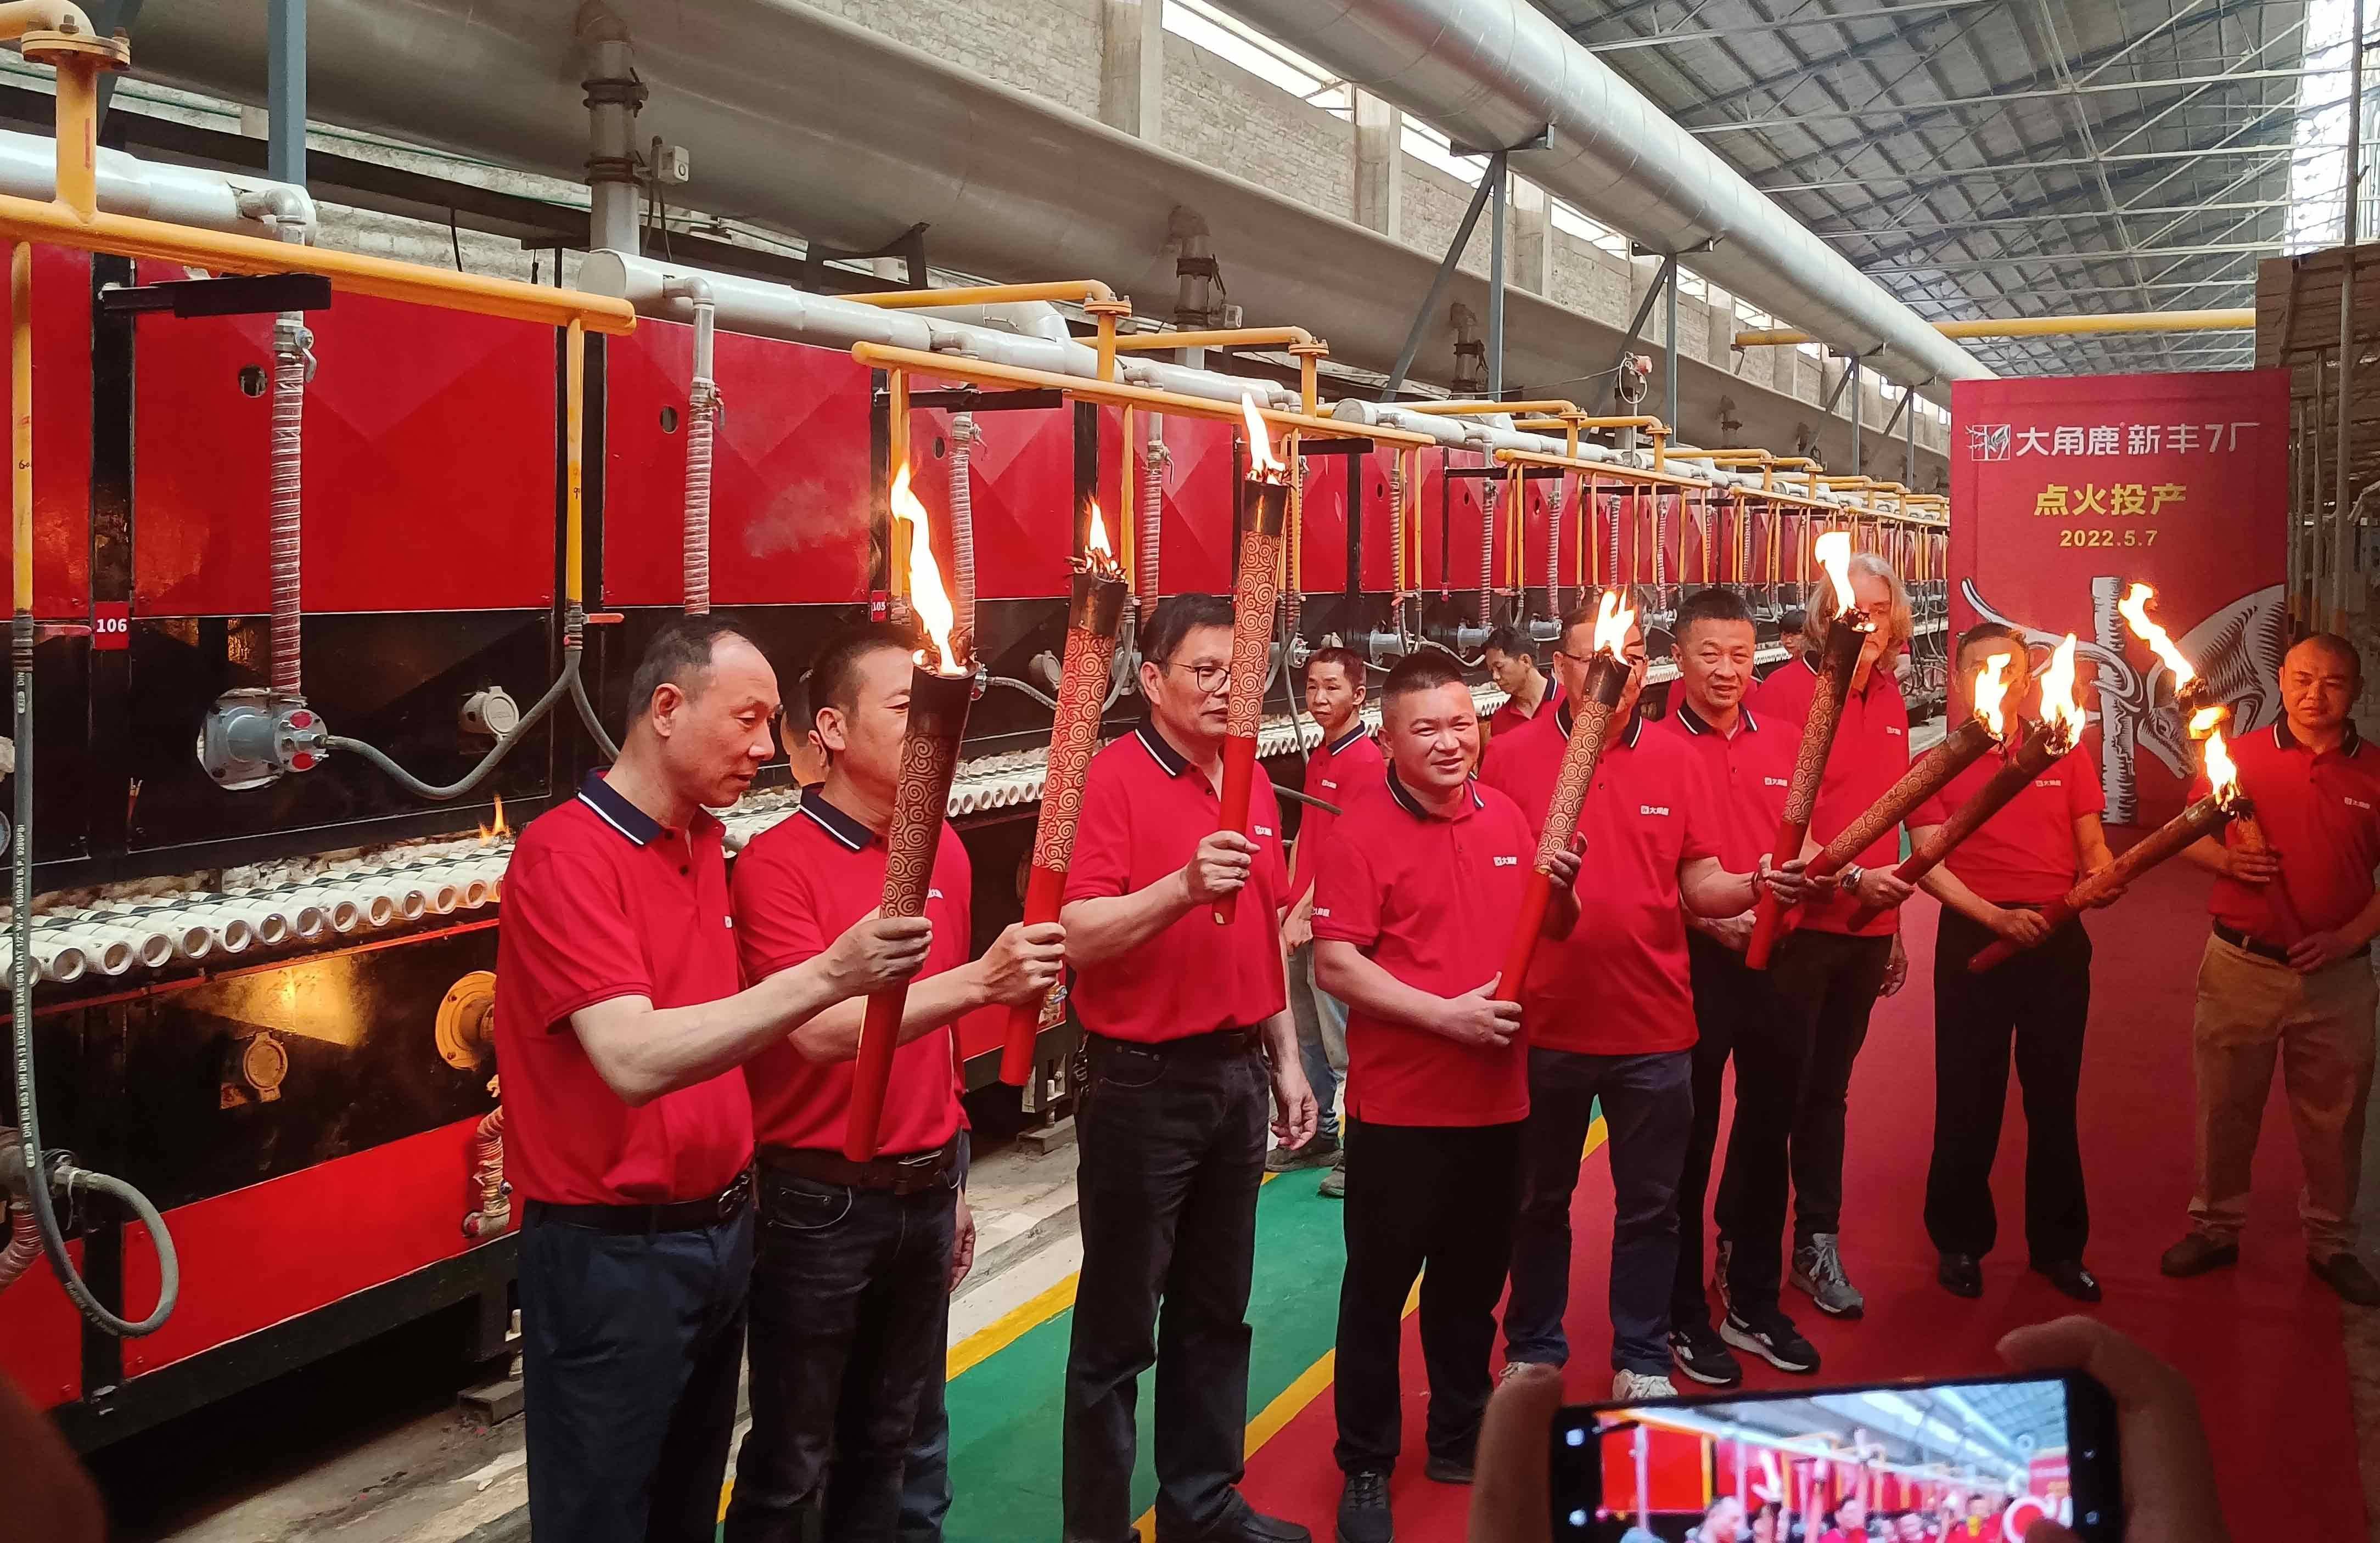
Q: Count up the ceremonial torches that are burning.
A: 9